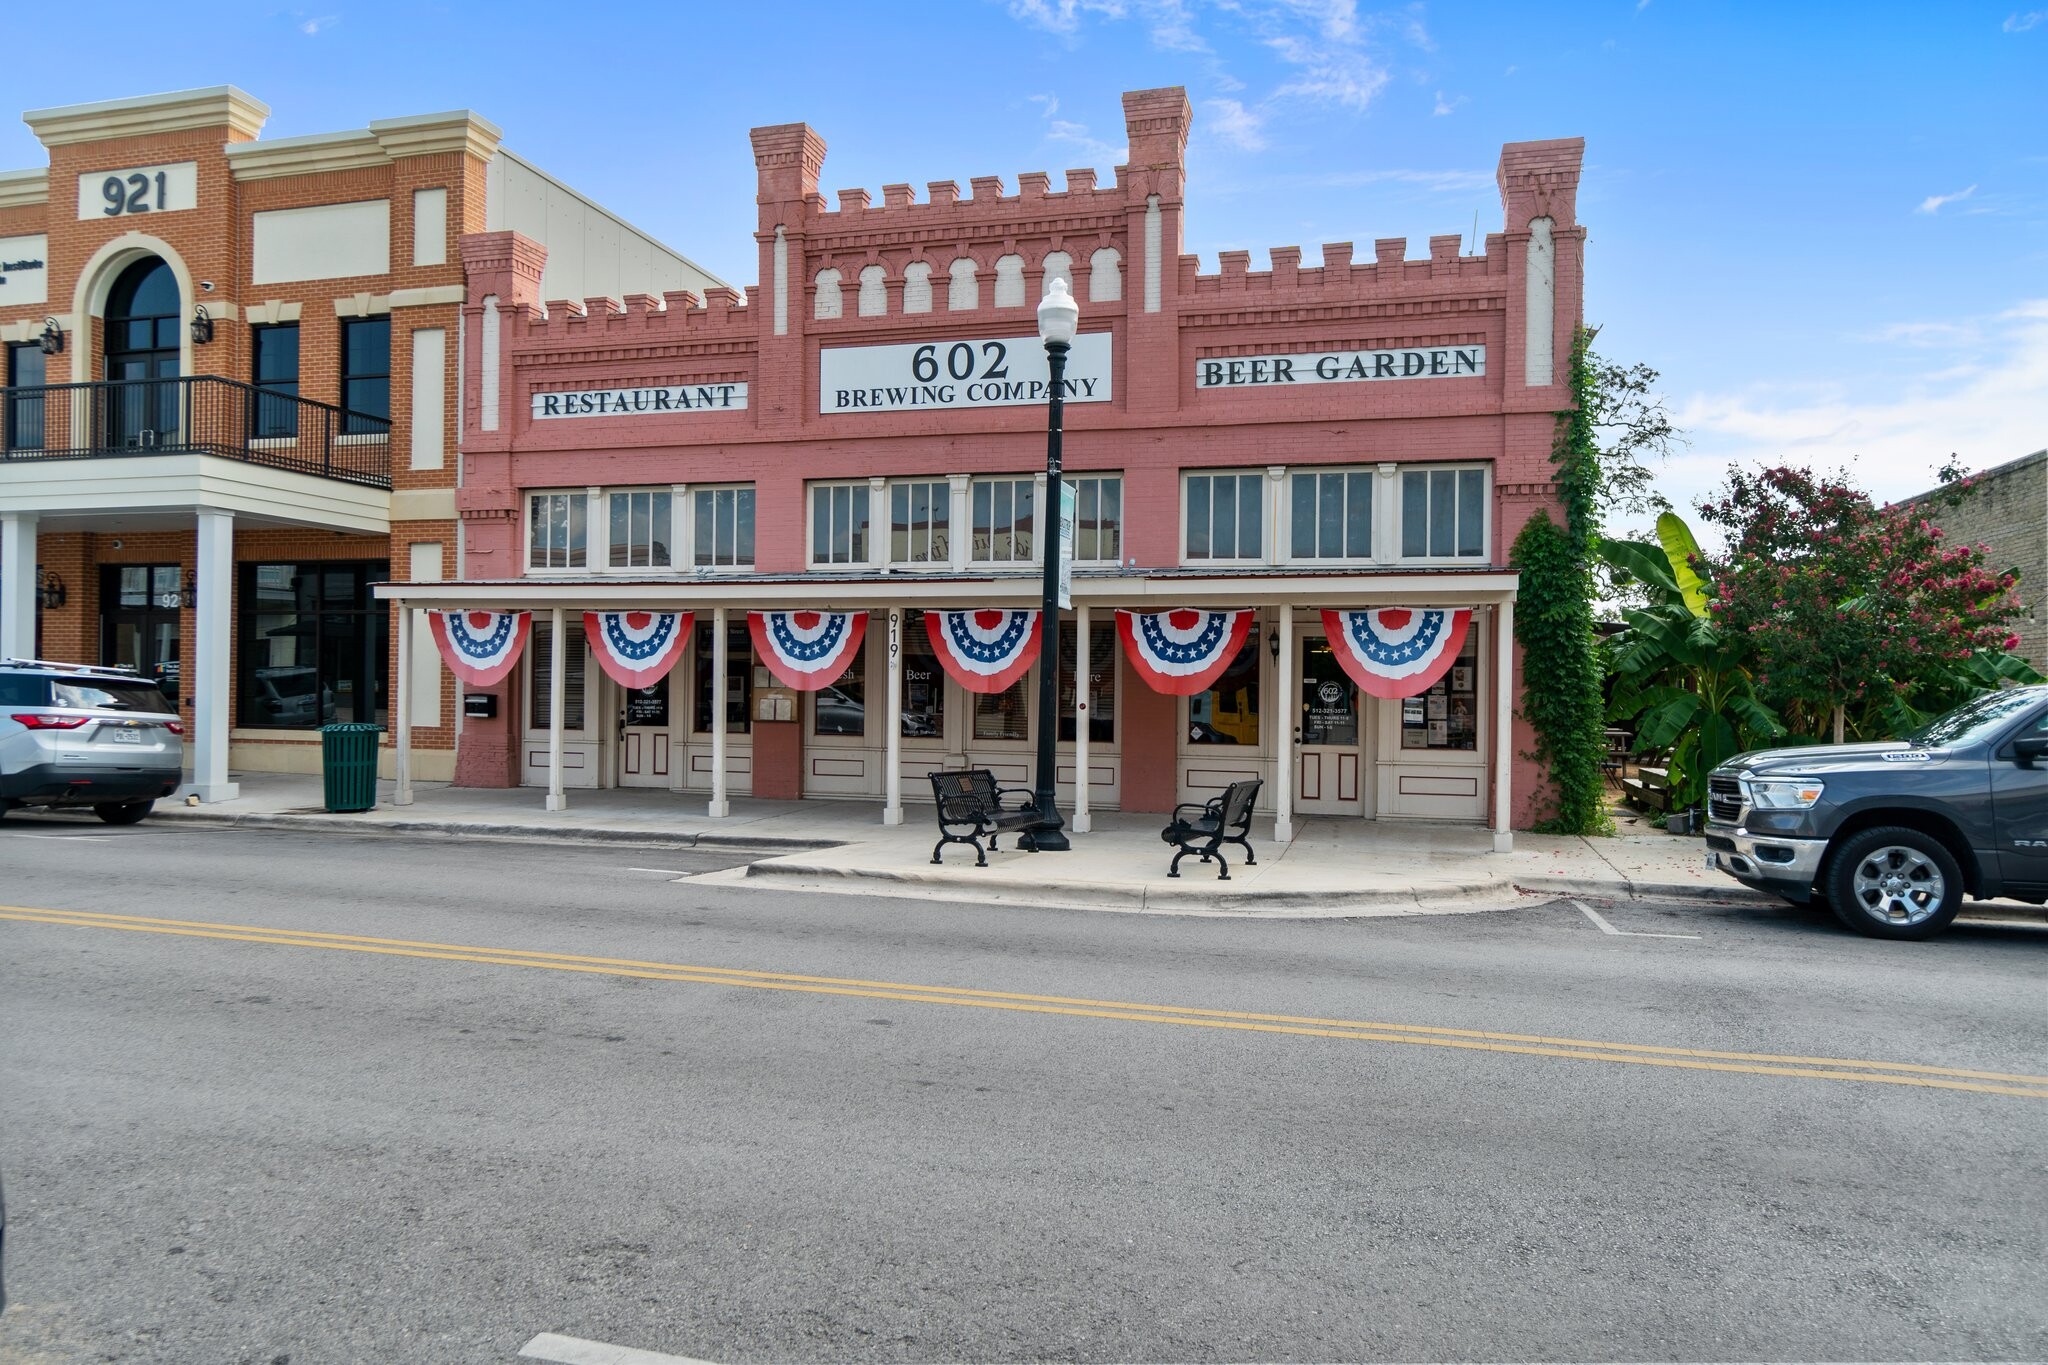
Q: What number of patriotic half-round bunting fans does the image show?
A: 6